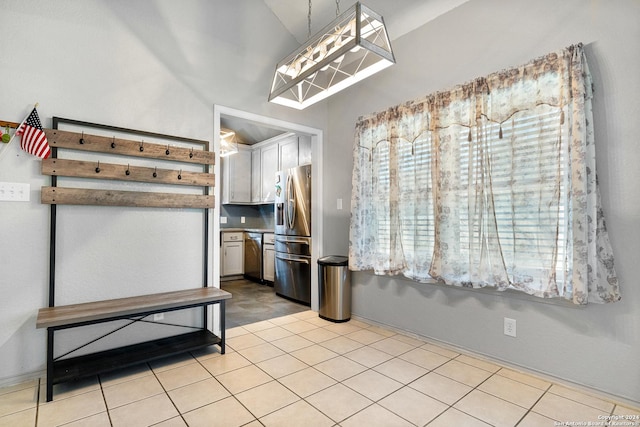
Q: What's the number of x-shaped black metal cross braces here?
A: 1